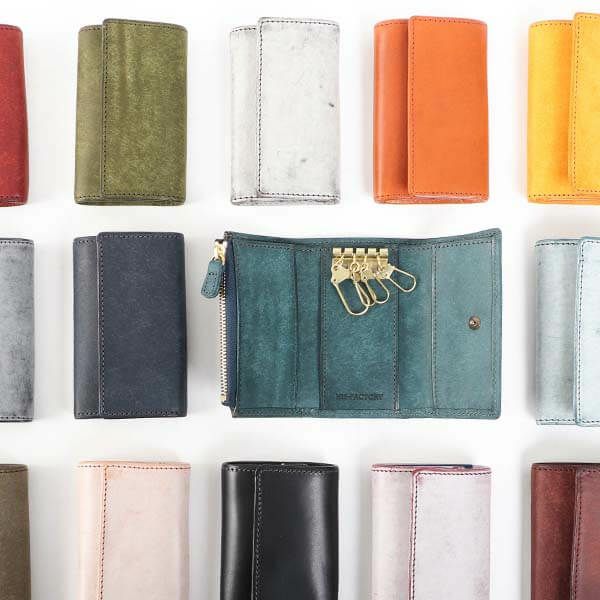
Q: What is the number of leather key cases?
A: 14